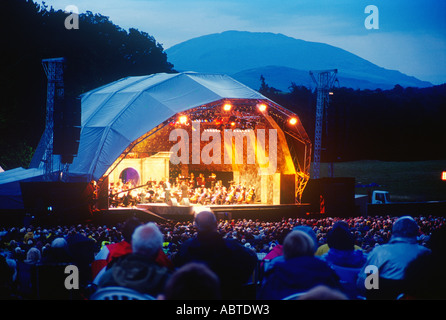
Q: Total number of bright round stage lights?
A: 4